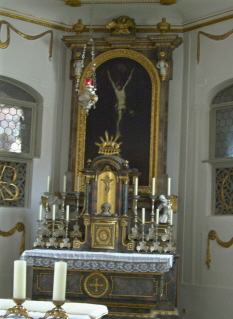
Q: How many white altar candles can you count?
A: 14